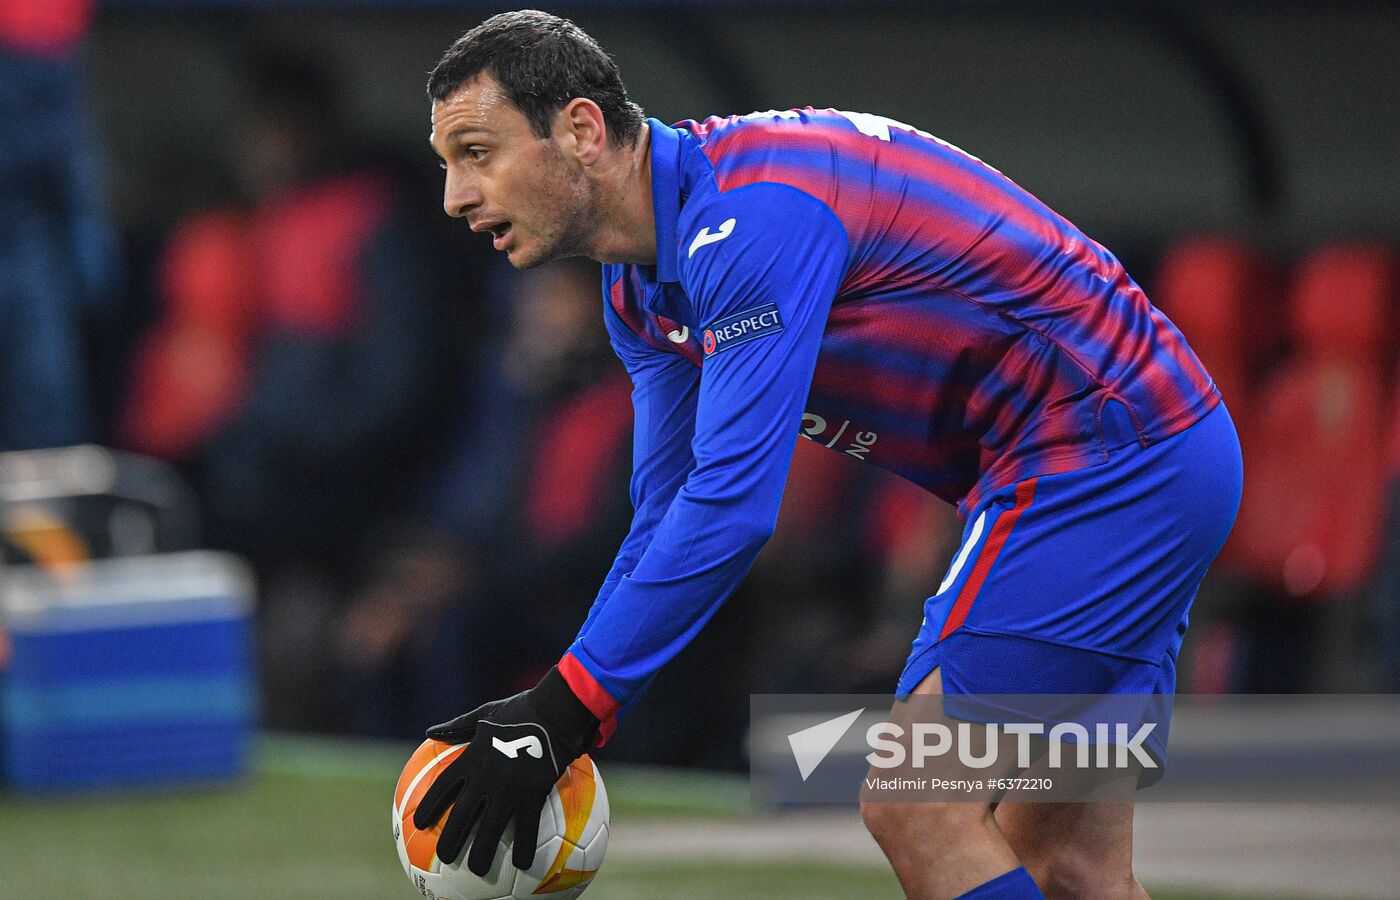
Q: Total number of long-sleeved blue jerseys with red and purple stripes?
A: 1